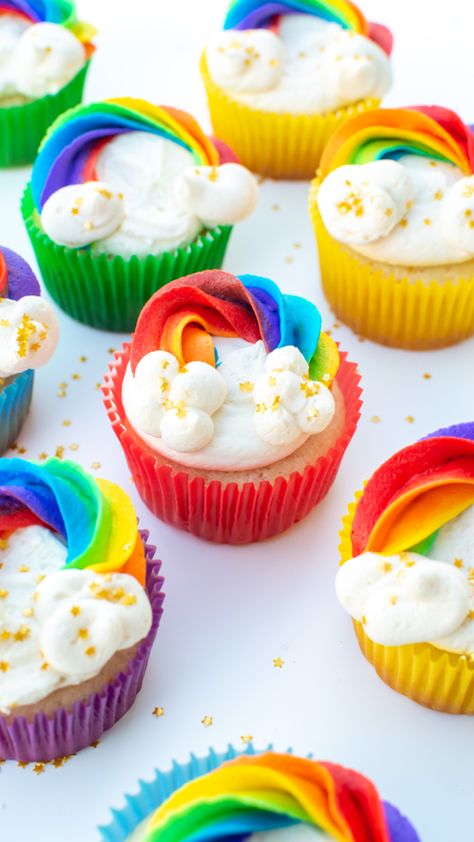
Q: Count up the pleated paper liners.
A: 9